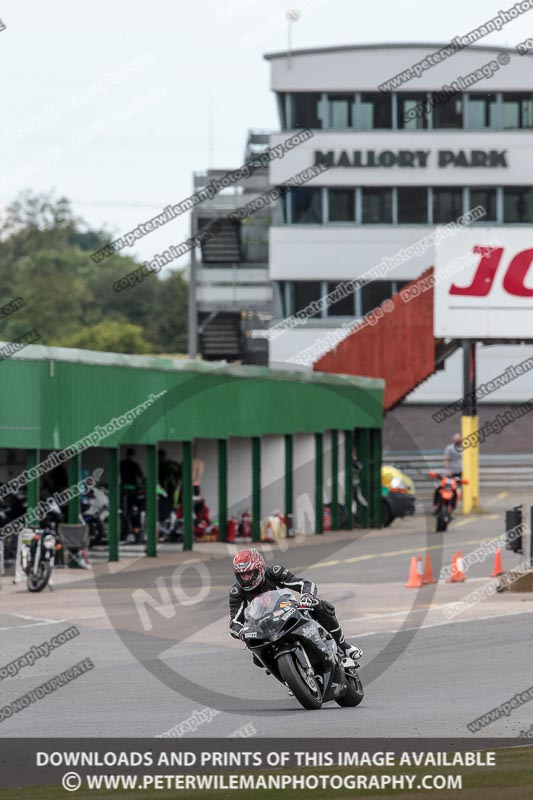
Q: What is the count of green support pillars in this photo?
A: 13